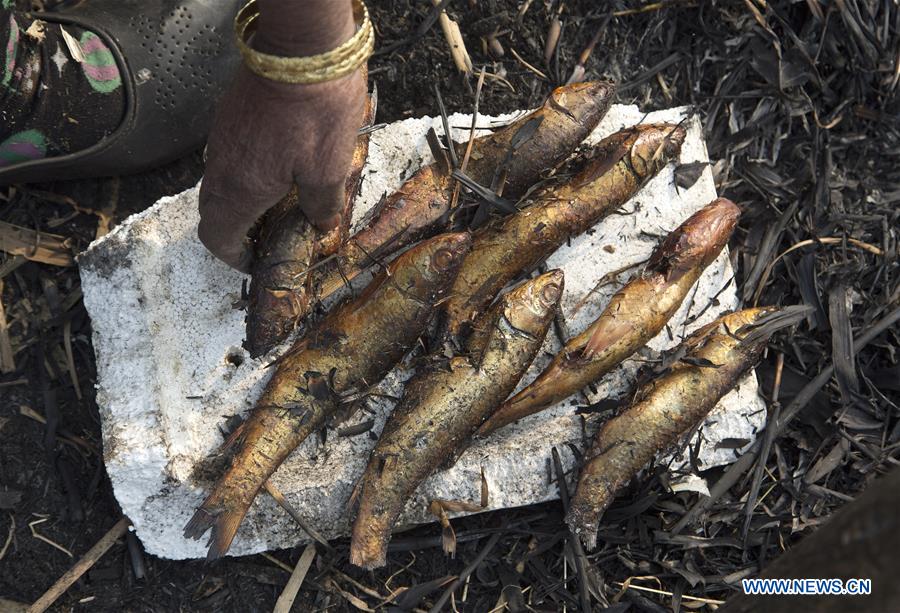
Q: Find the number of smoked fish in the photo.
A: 7